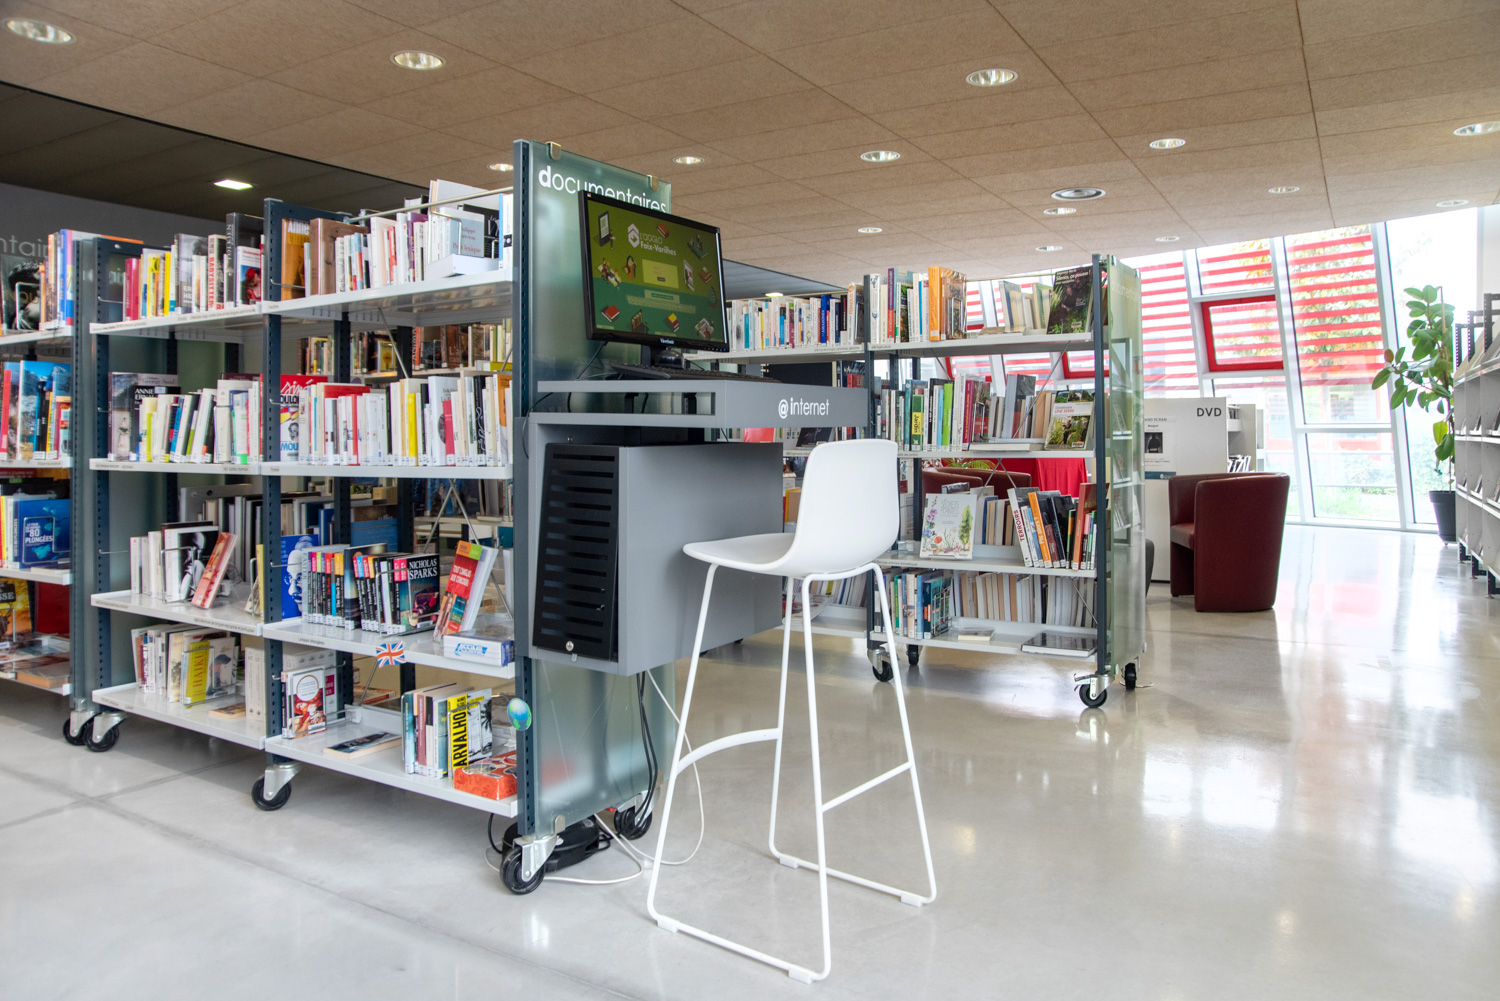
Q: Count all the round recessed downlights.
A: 14